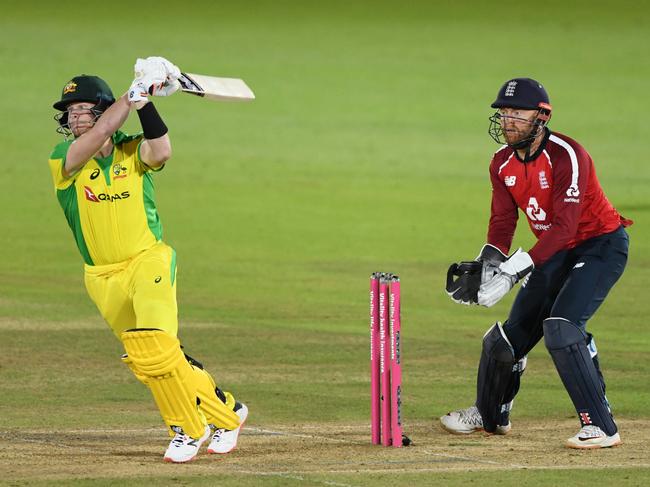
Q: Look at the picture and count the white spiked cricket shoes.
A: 4